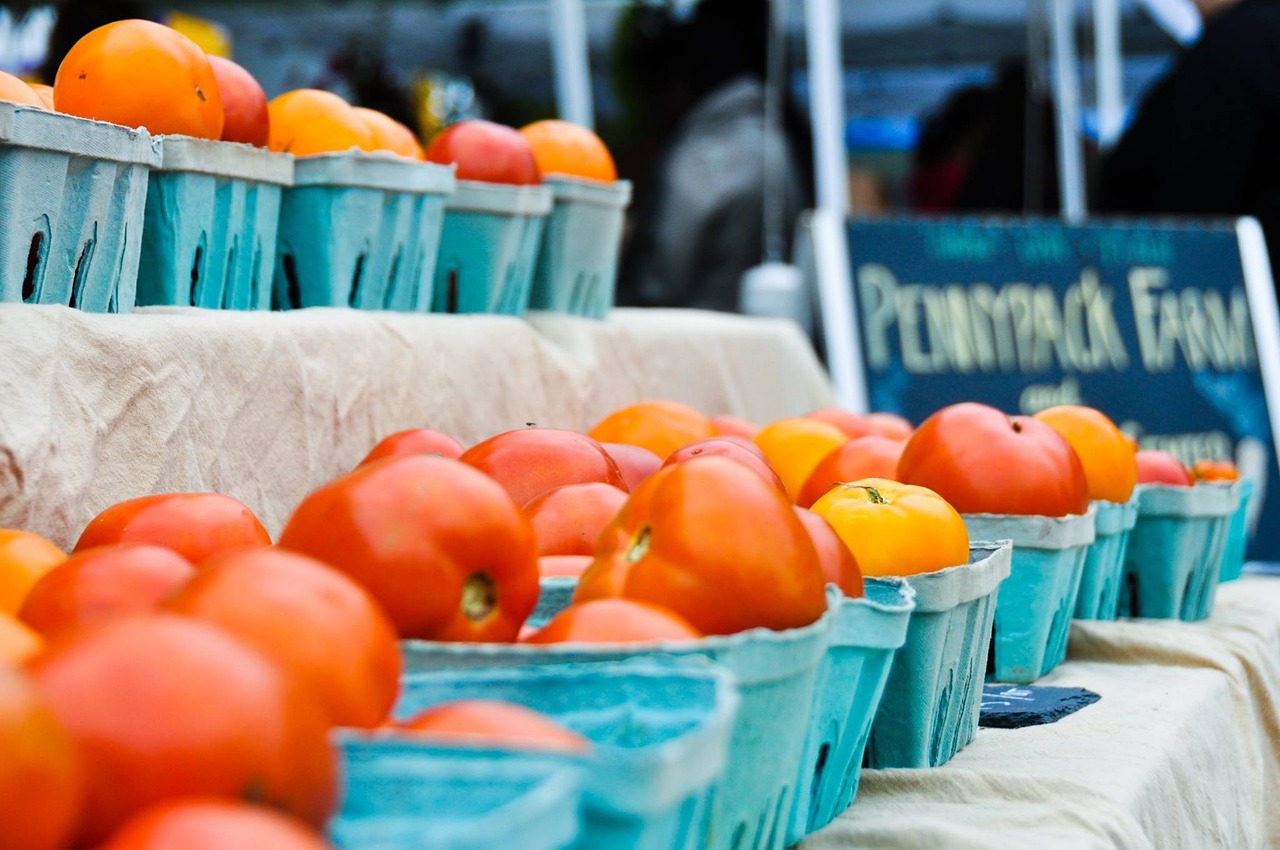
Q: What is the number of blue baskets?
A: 14